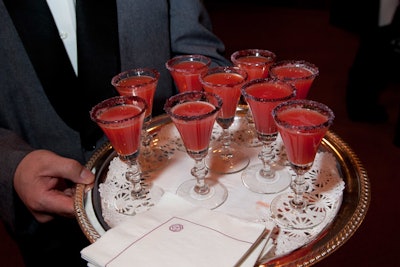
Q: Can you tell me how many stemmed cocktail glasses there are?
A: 9